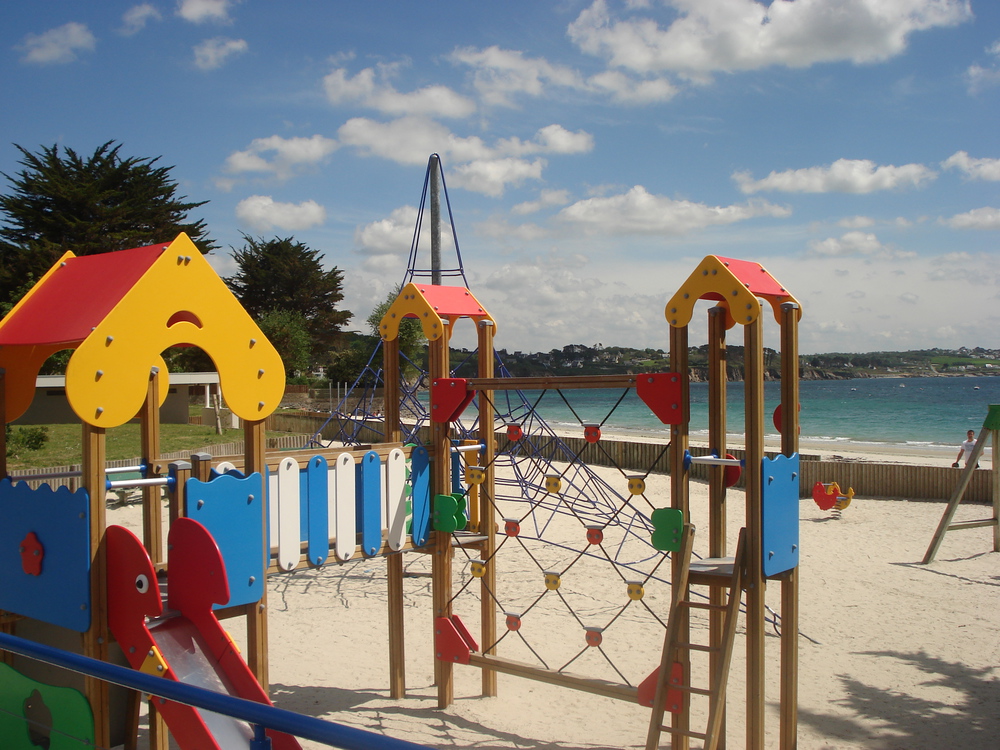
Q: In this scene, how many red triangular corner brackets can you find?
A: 4